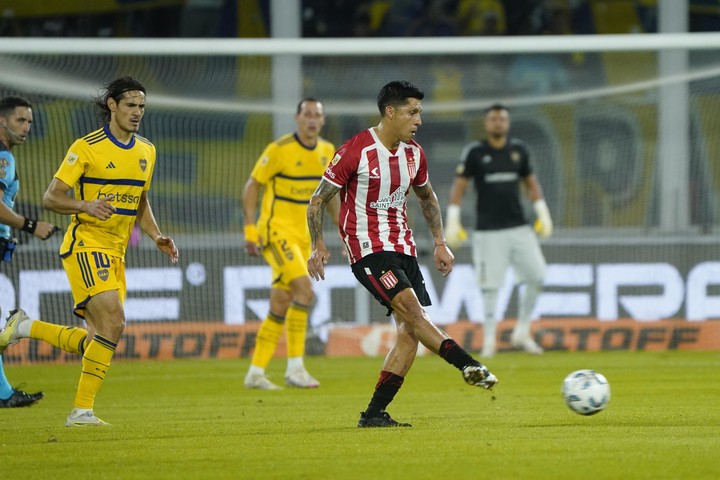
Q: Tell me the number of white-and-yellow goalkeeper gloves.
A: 2